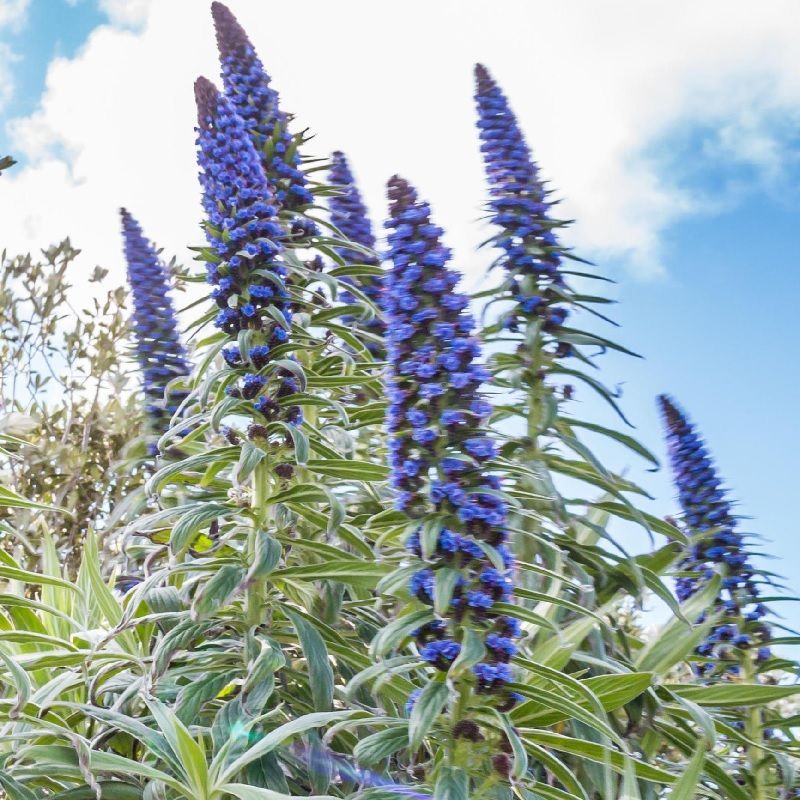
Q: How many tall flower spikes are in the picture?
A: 7